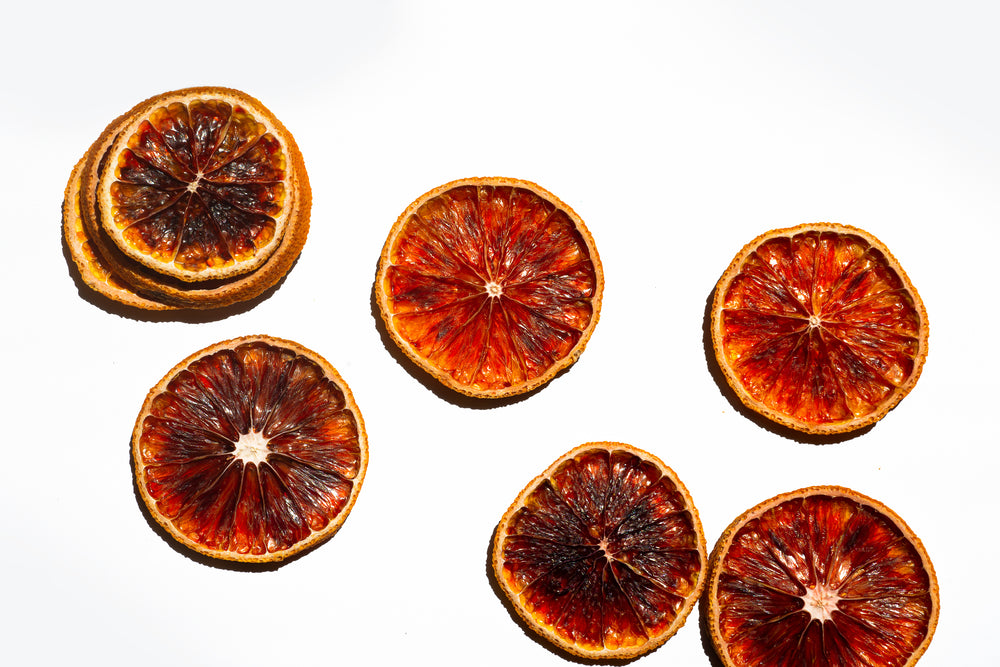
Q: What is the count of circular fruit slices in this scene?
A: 8